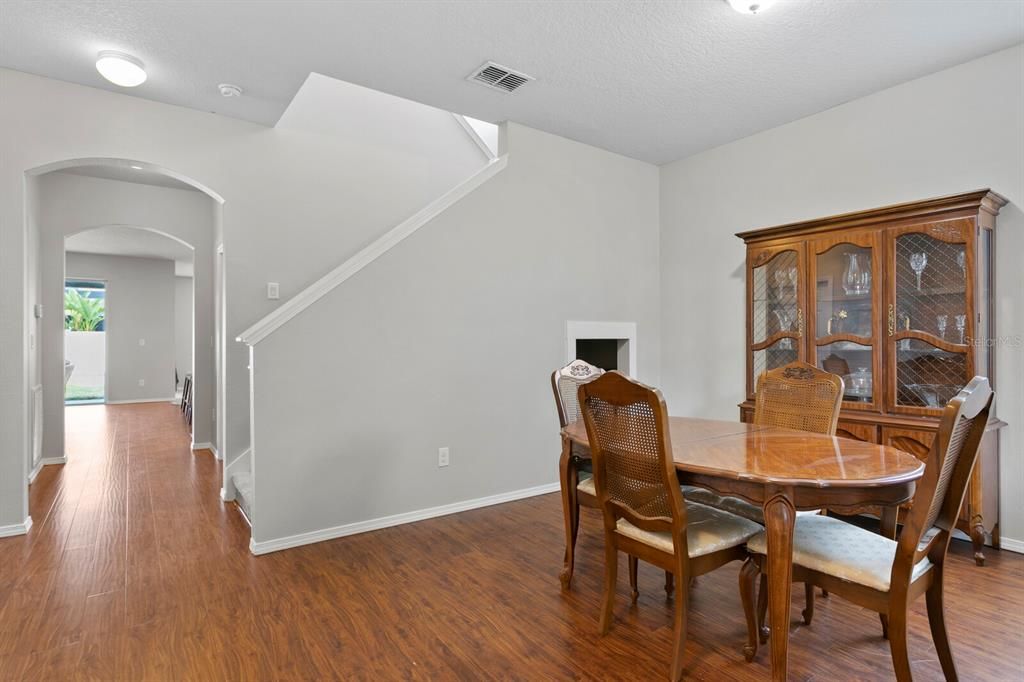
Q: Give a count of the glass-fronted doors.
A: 3